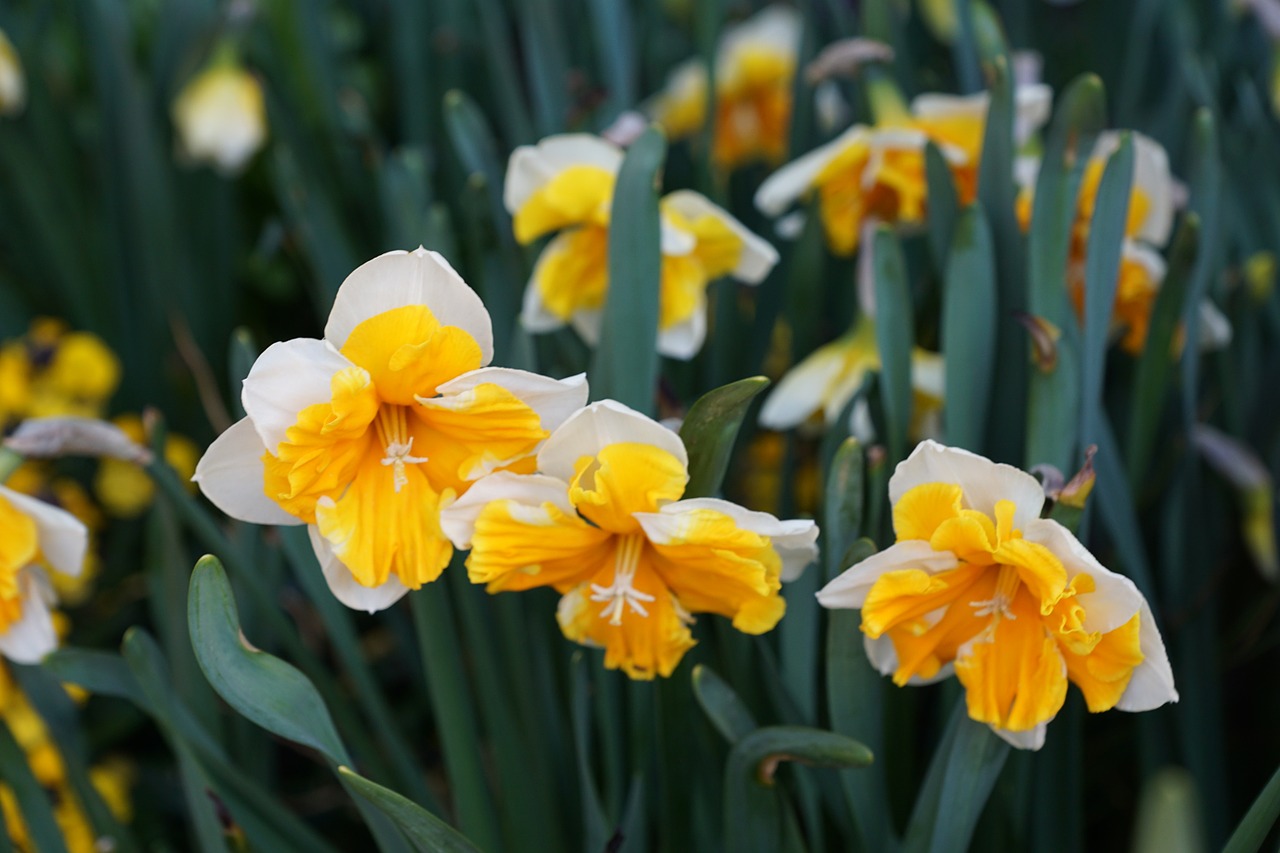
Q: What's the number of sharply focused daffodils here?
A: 3